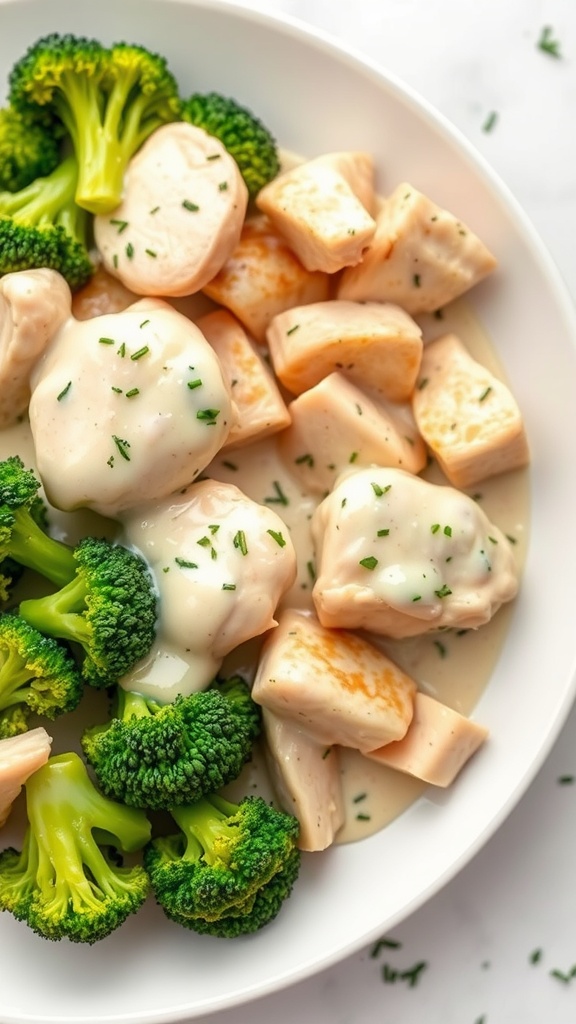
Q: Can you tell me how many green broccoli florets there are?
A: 10